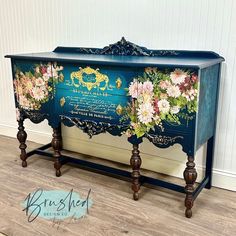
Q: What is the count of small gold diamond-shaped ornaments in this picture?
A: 4